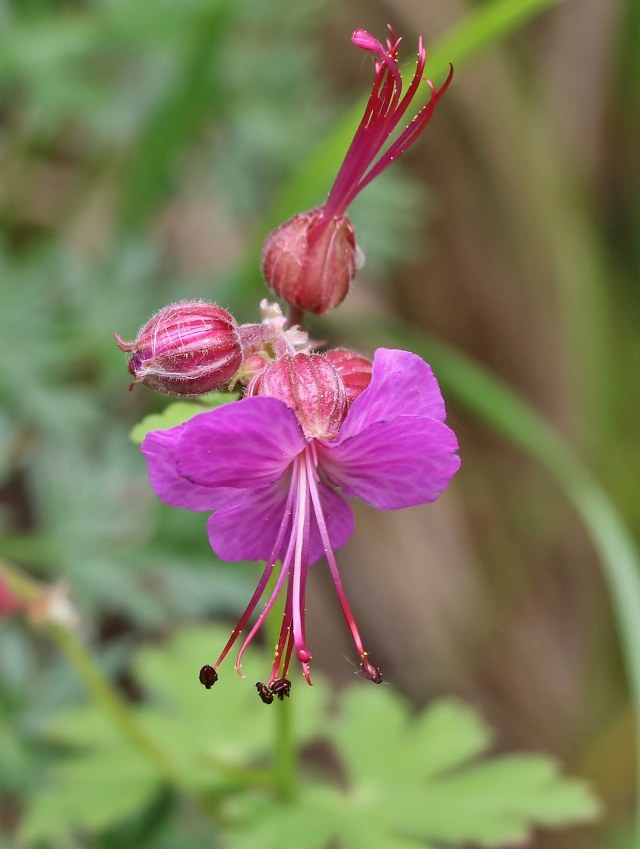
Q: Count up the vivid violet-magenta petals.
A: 5